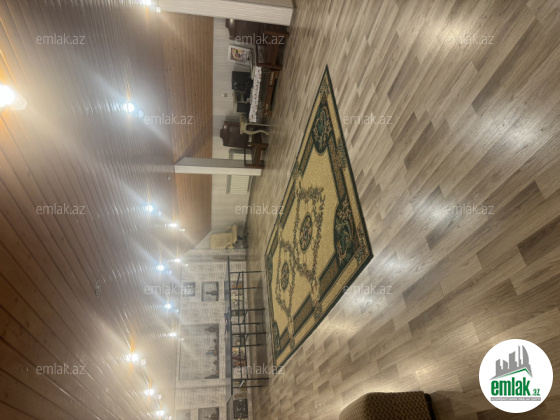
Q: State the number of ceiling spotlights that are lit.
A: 12